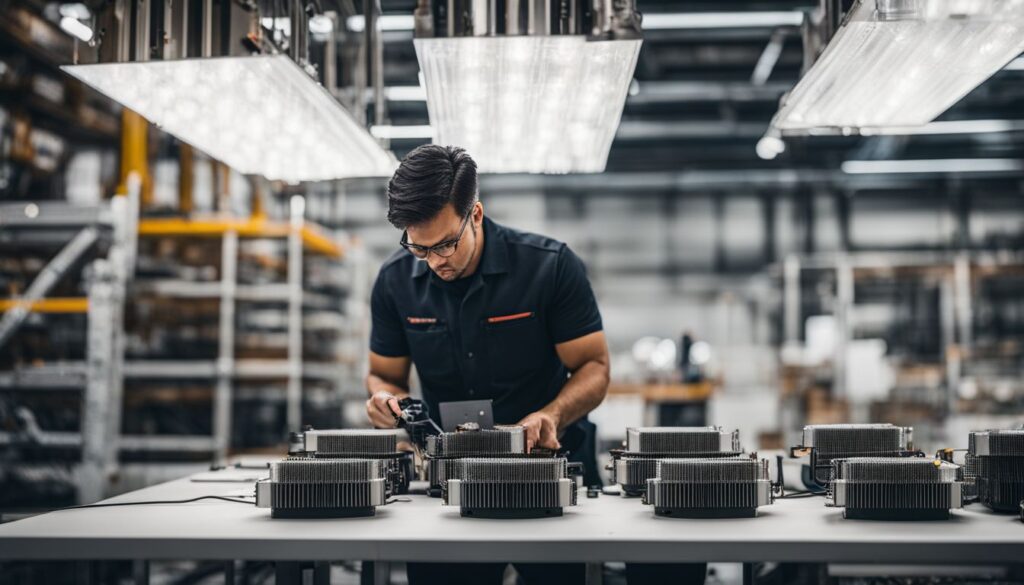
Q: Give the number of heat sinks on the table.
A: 9